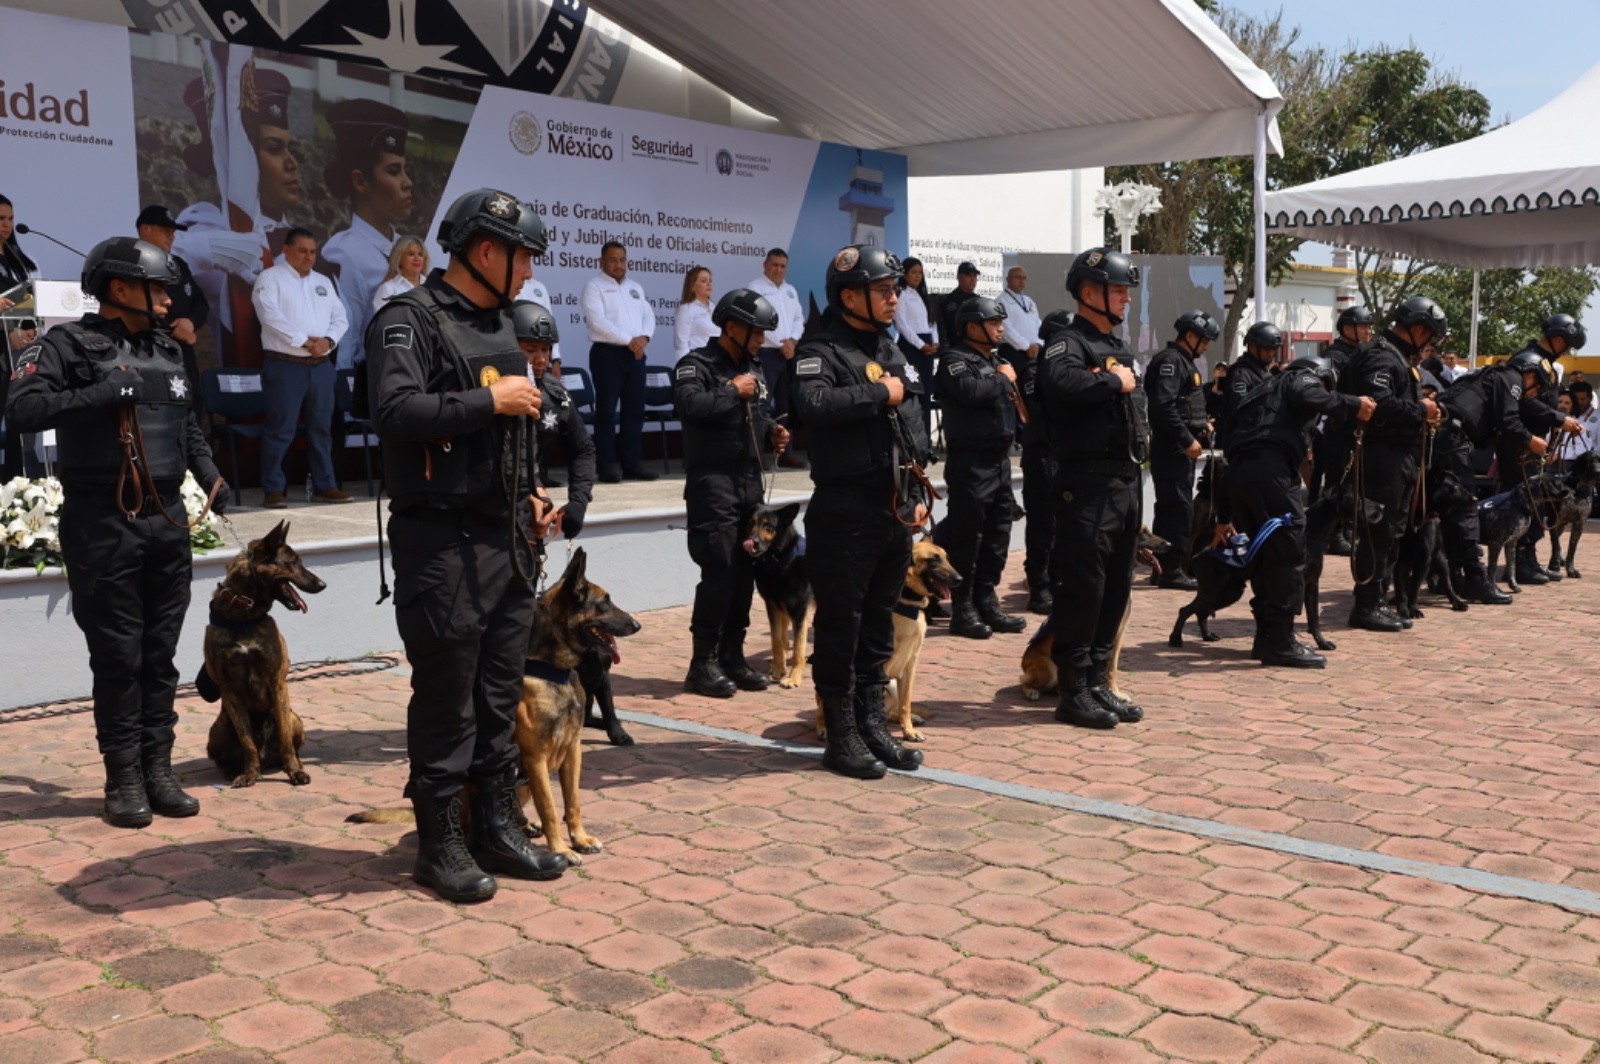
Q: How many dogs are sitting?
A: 4